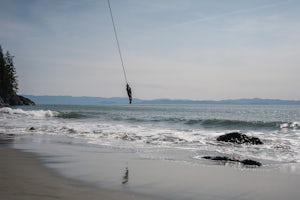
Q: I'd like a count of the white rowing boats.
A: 0